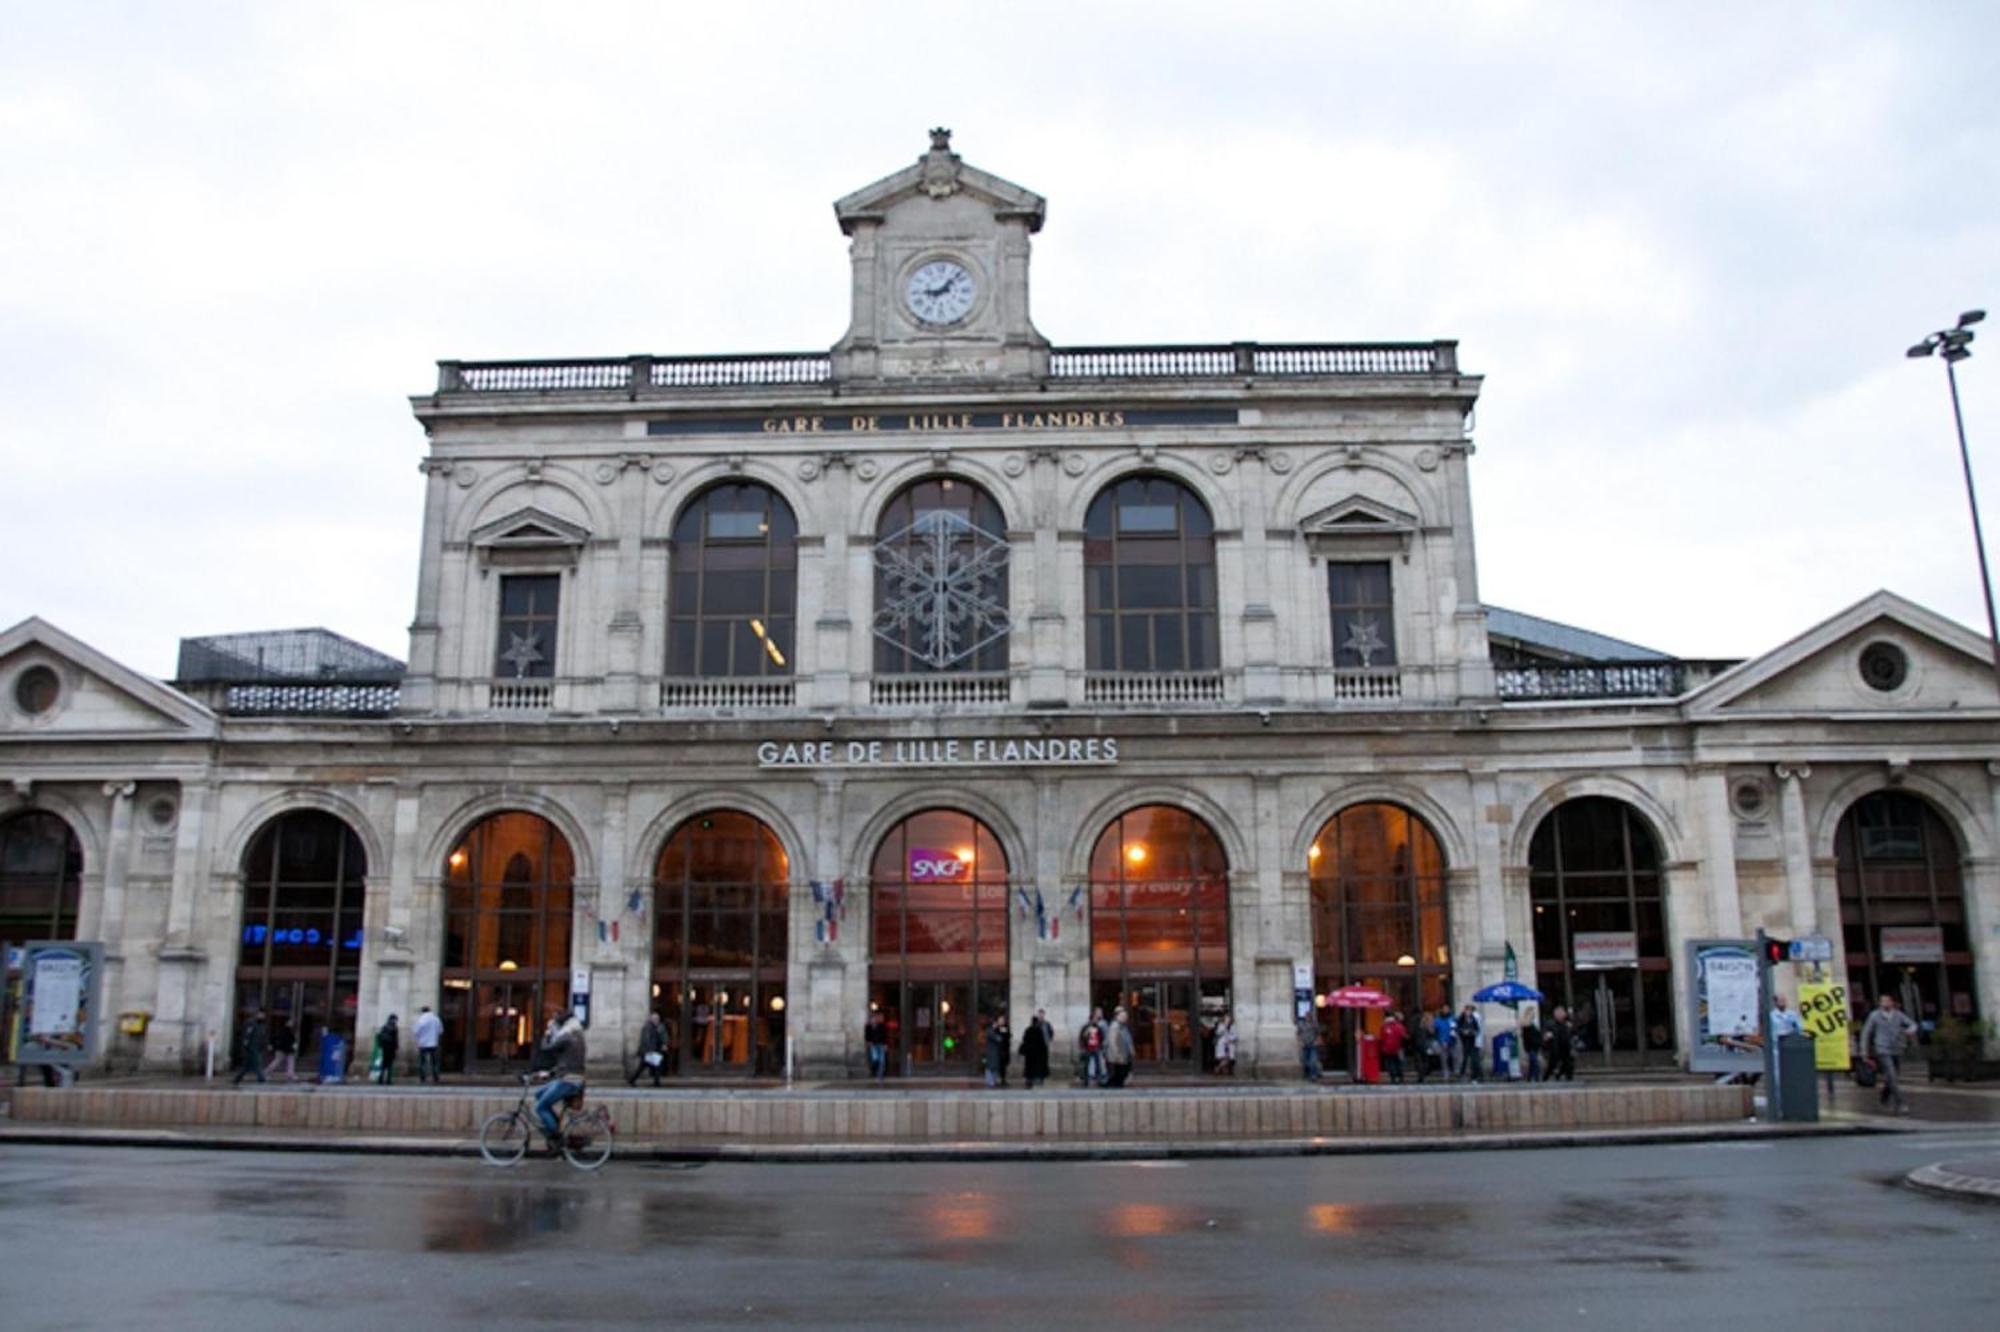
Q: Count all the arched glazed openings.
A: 12